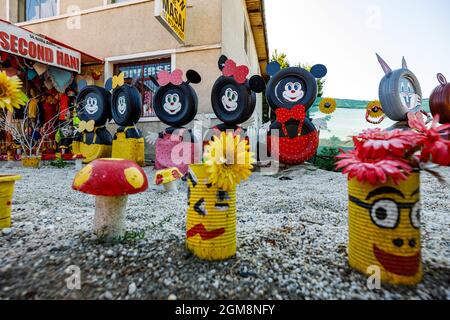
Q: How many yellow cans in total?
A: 2